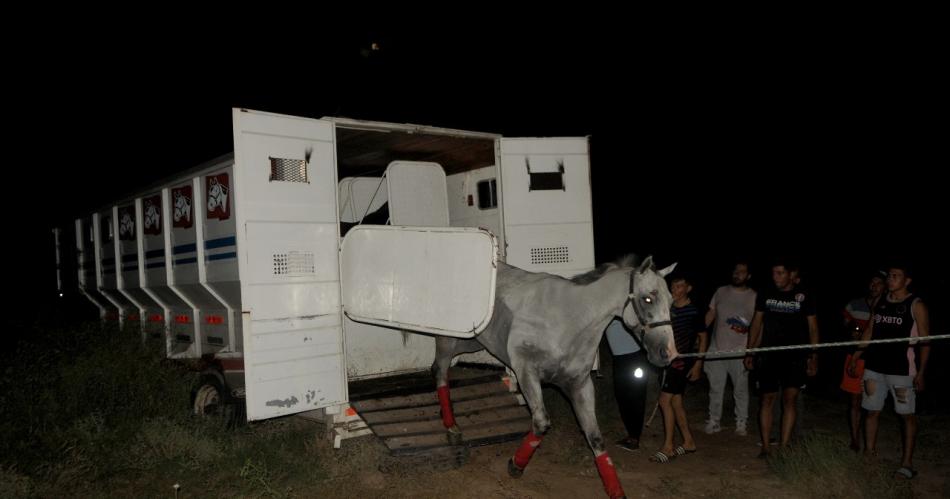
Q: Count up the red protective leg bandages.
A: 3